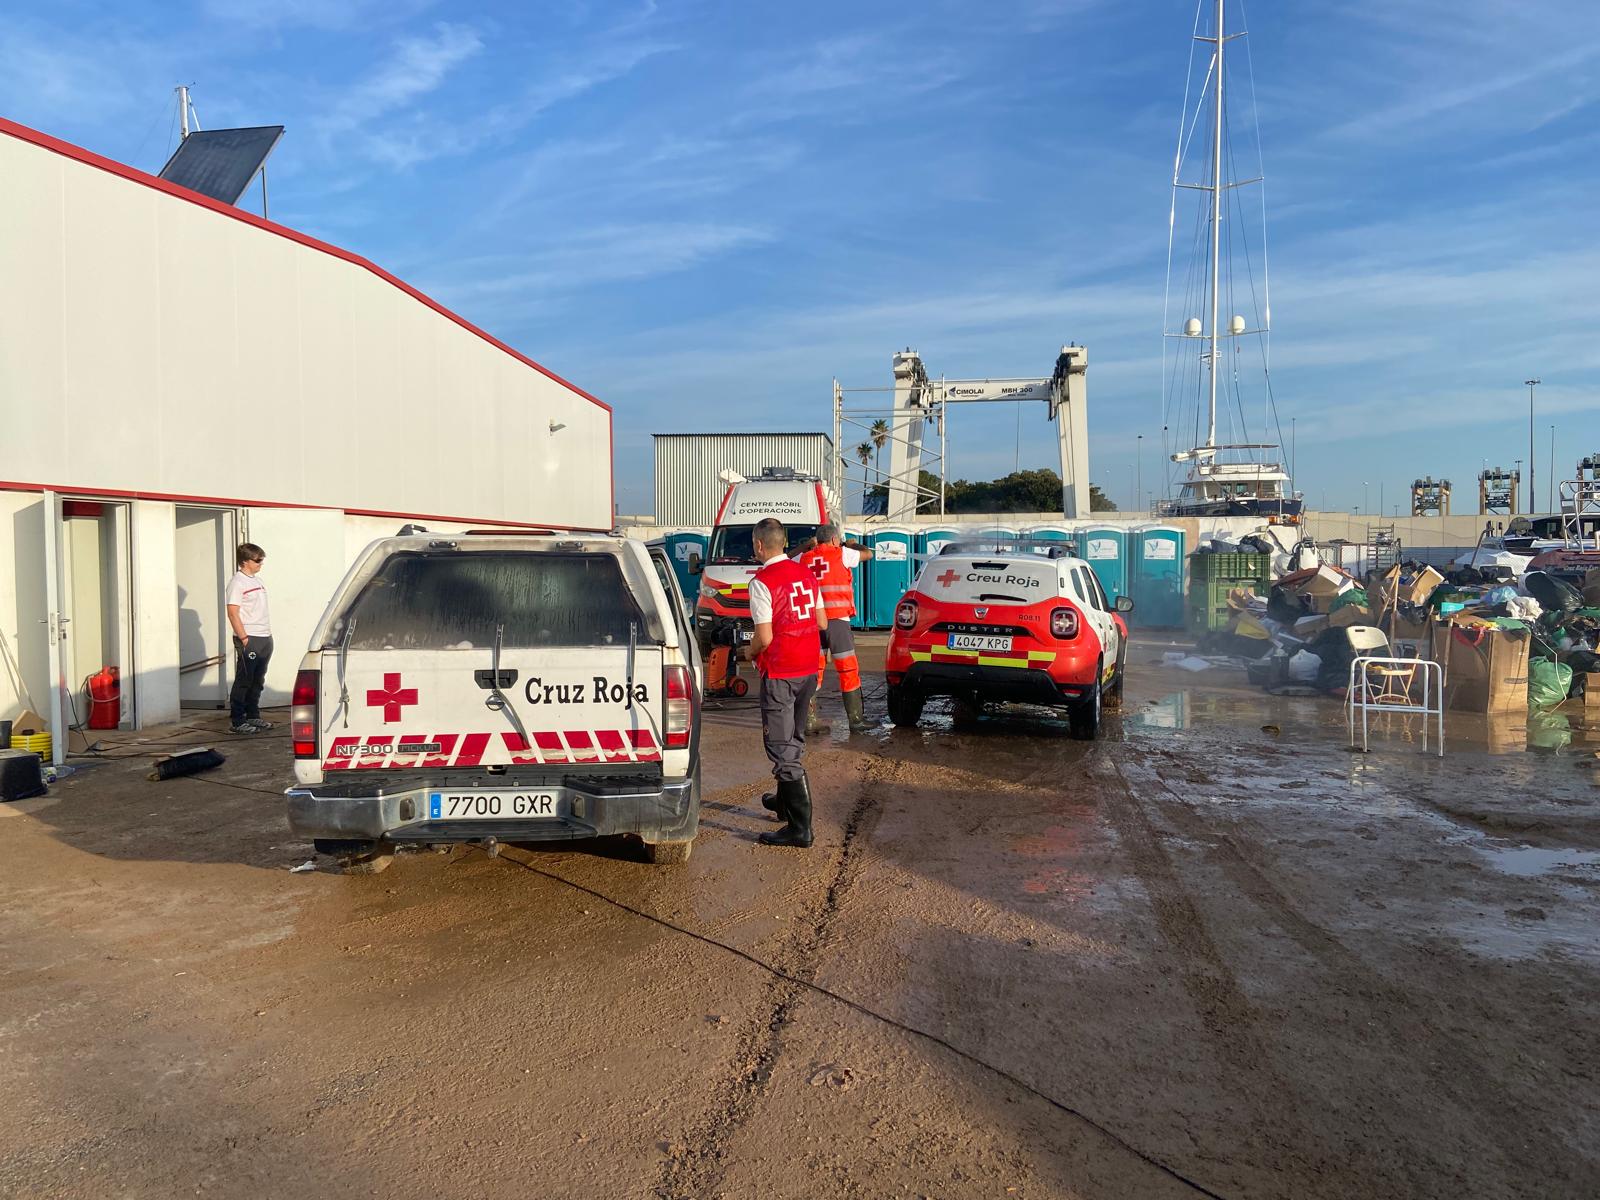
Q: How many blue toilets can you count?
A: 8